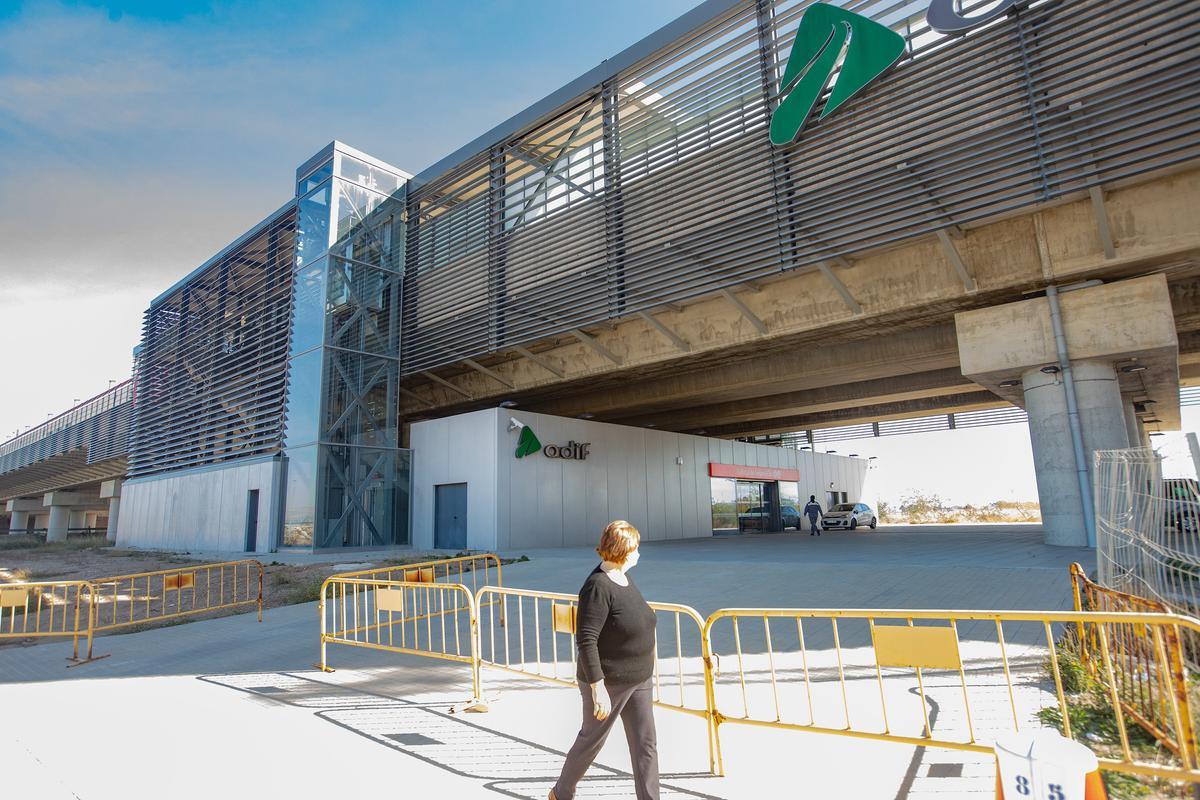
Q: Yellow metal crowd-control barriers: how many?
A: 7